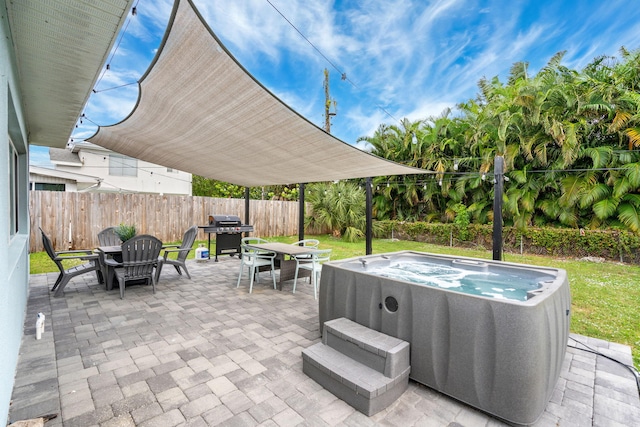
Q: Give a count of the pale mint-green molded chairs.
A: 4